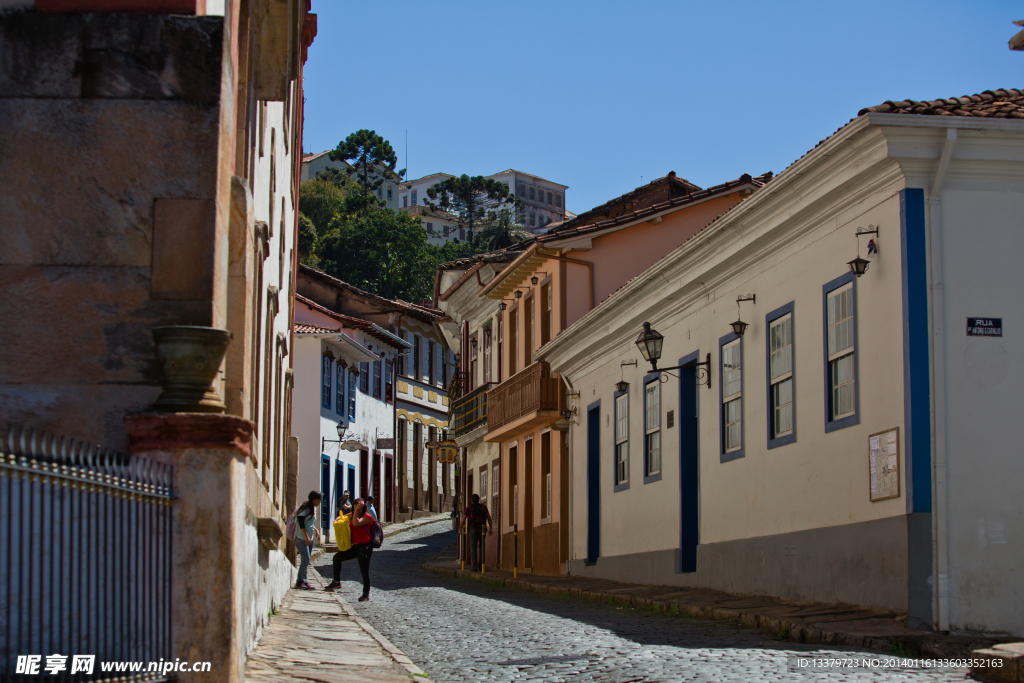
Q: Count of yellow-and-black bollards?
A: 3